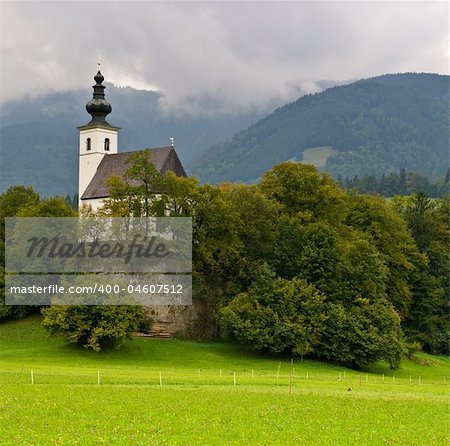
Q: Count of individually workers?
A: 0